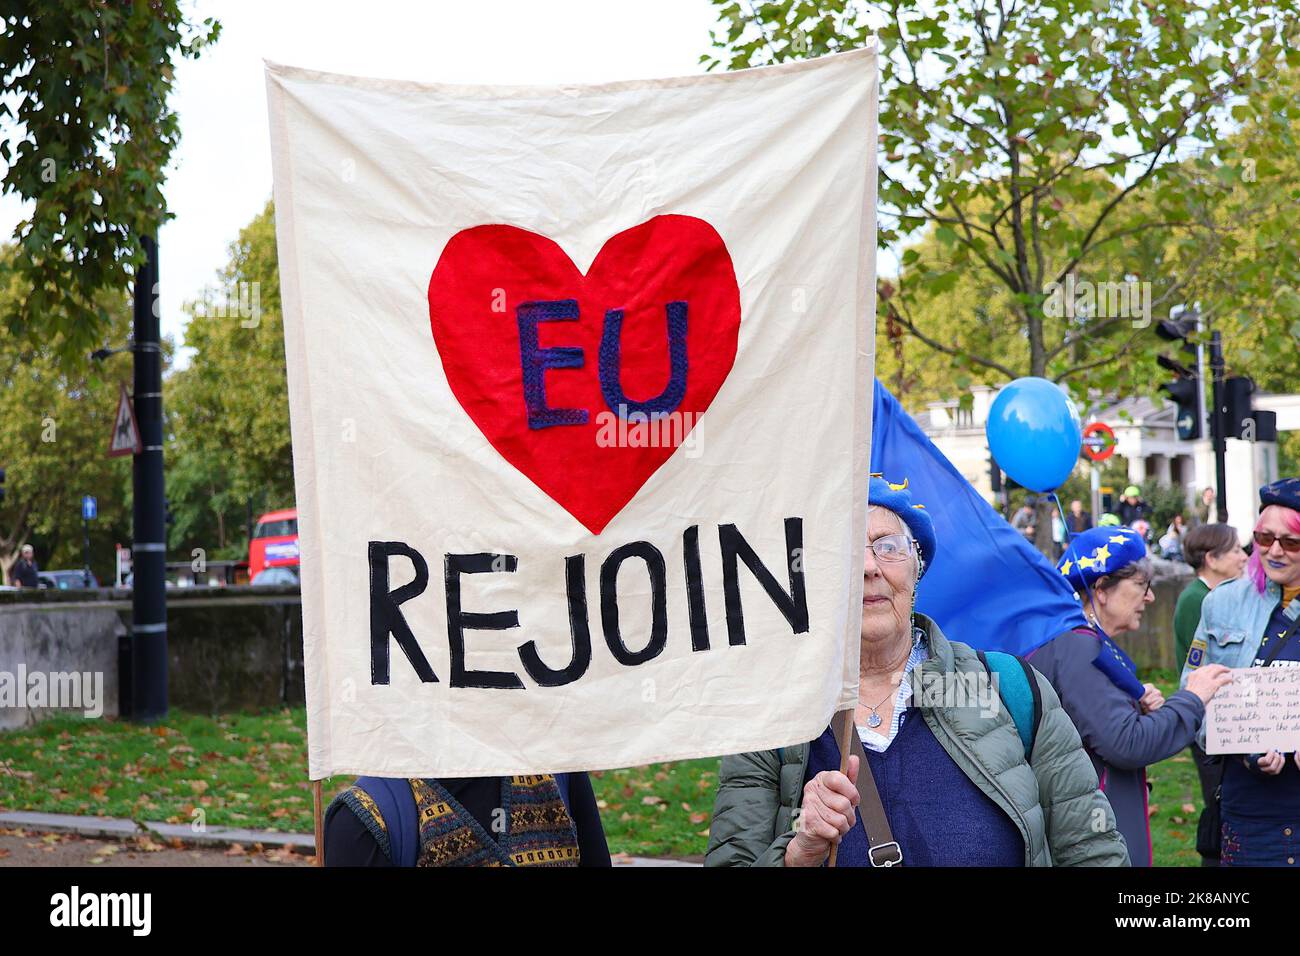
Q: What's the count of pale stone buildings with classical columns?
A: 1